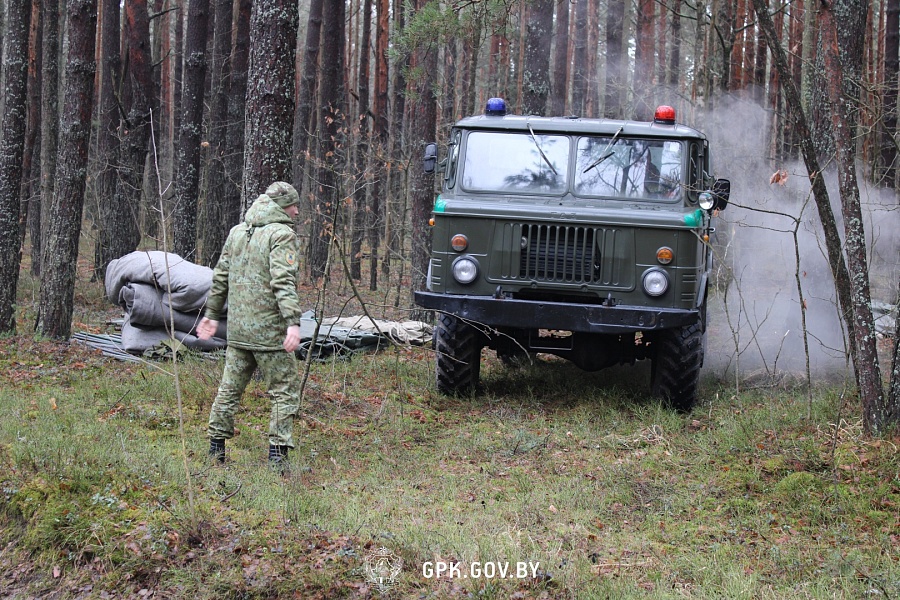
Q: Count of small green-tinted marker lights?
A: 2